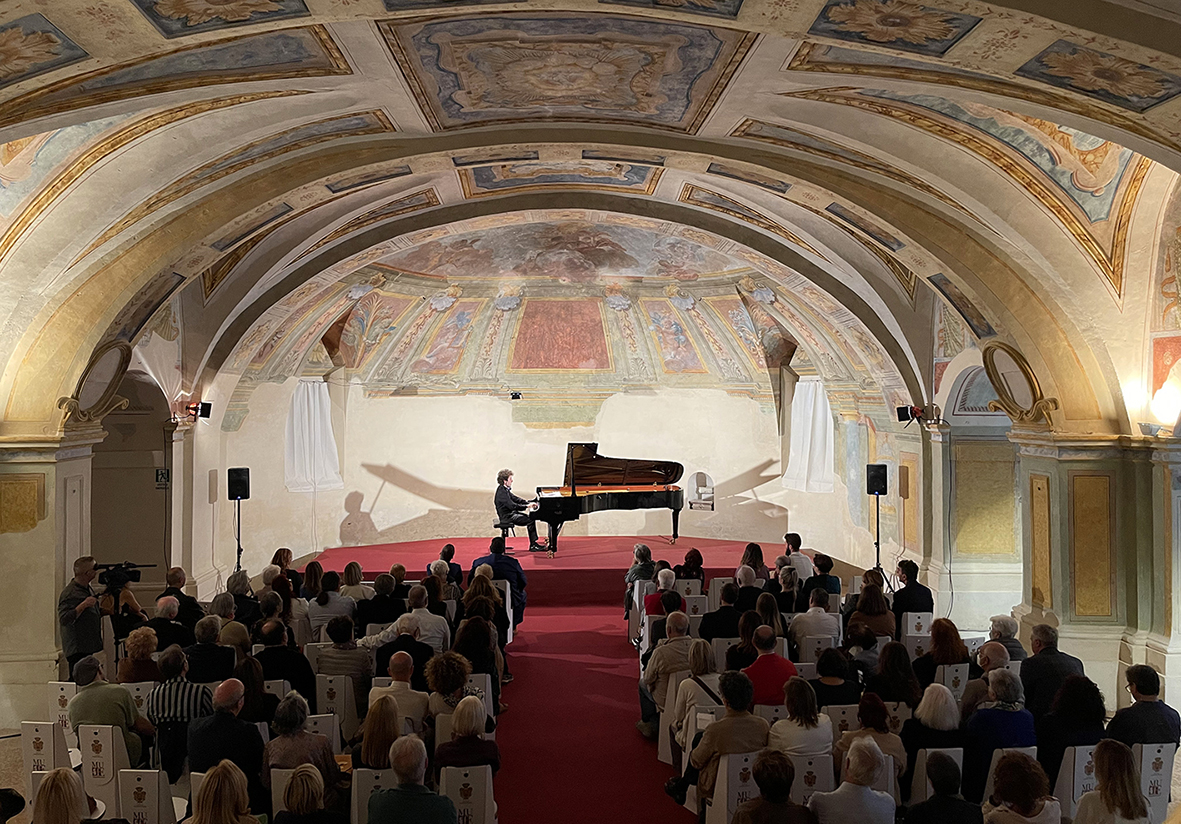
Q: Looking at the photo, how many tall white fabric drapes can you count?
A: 2